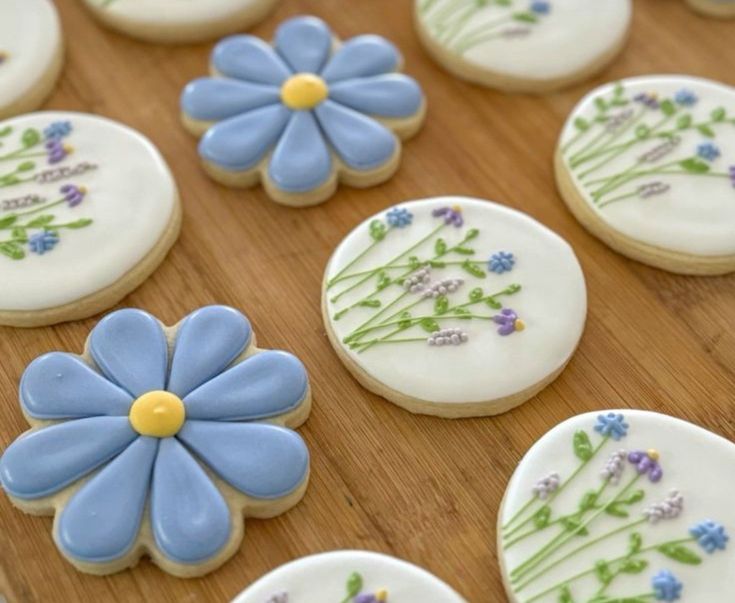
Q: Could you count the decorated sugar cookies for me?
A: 11